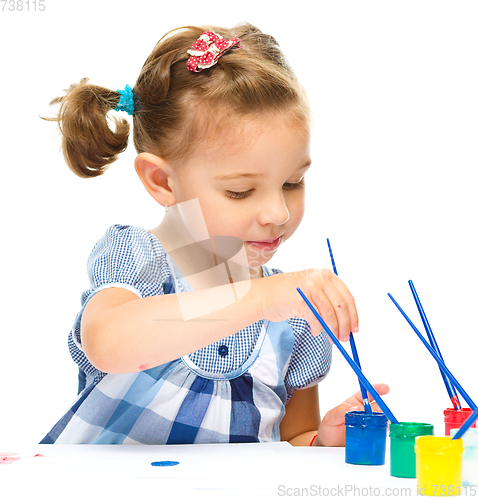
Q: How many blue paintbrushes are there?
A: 5